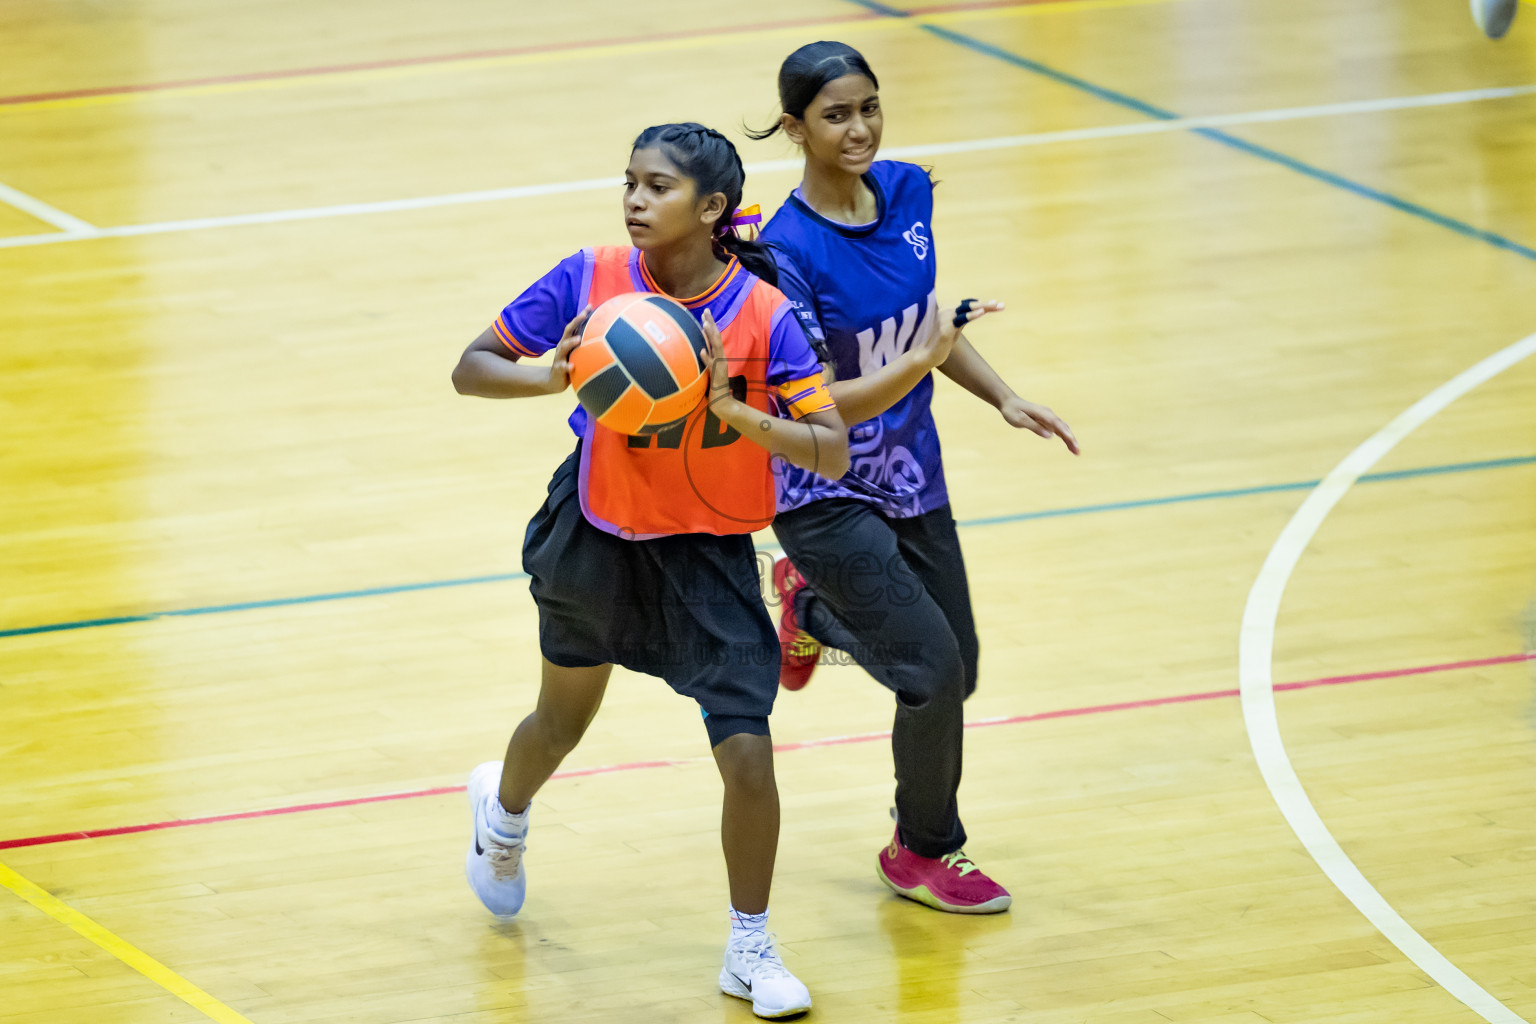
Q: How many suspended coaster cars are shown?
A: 0